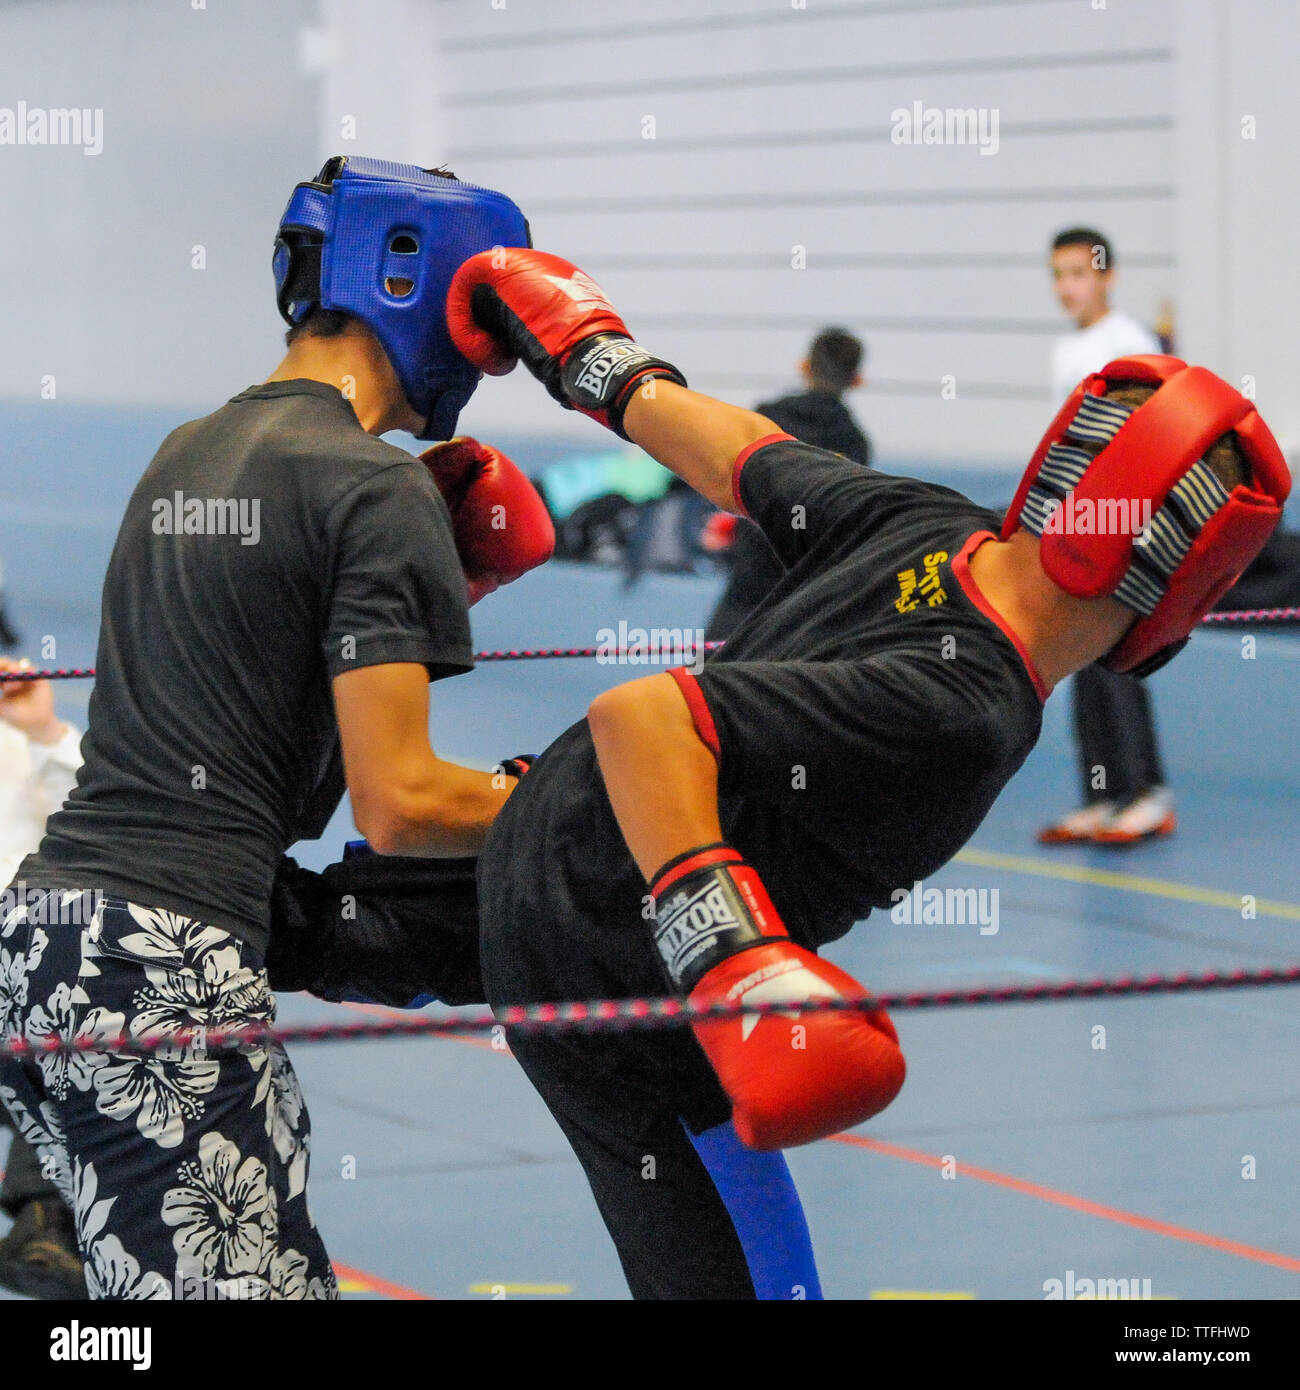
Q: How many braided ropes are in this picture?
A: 2